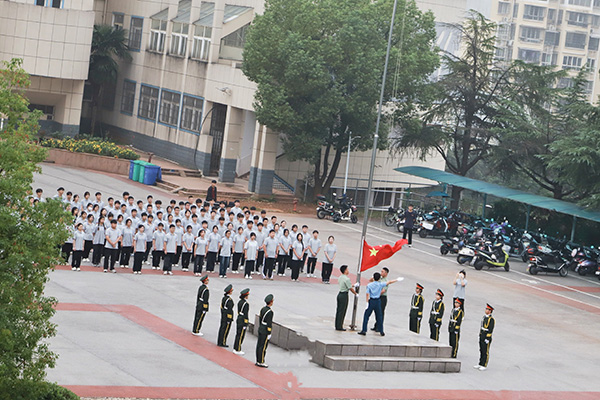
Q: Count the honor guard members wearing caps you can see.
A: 8